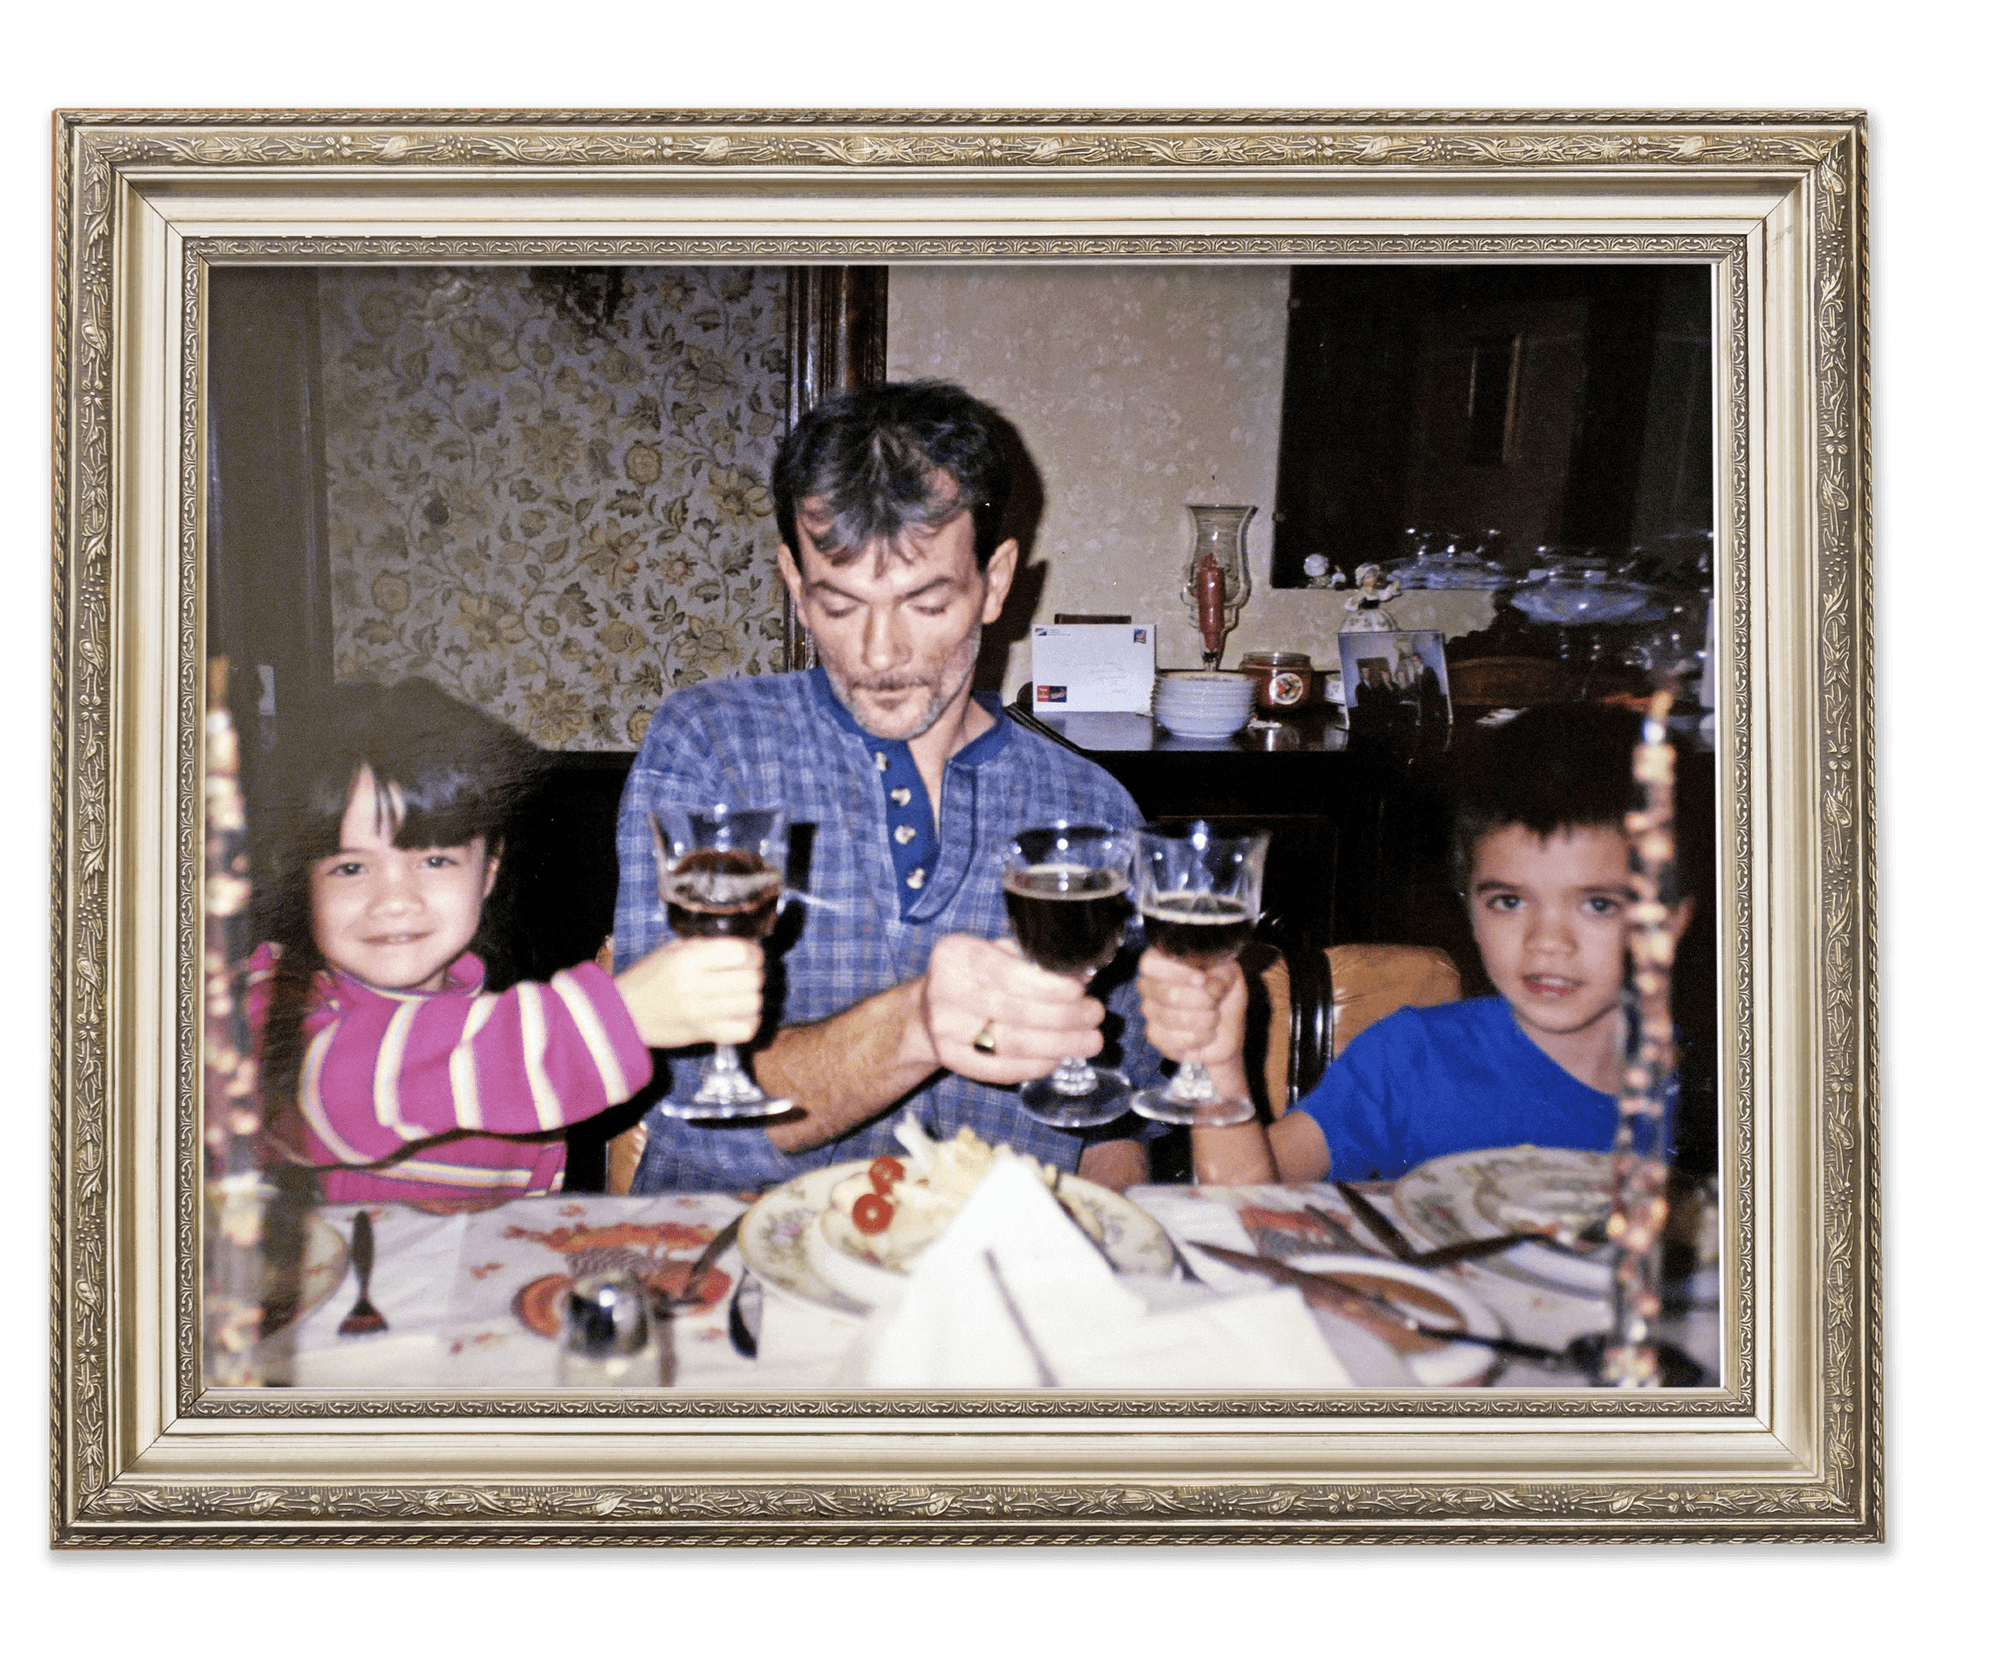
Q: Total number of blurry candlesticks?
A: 2